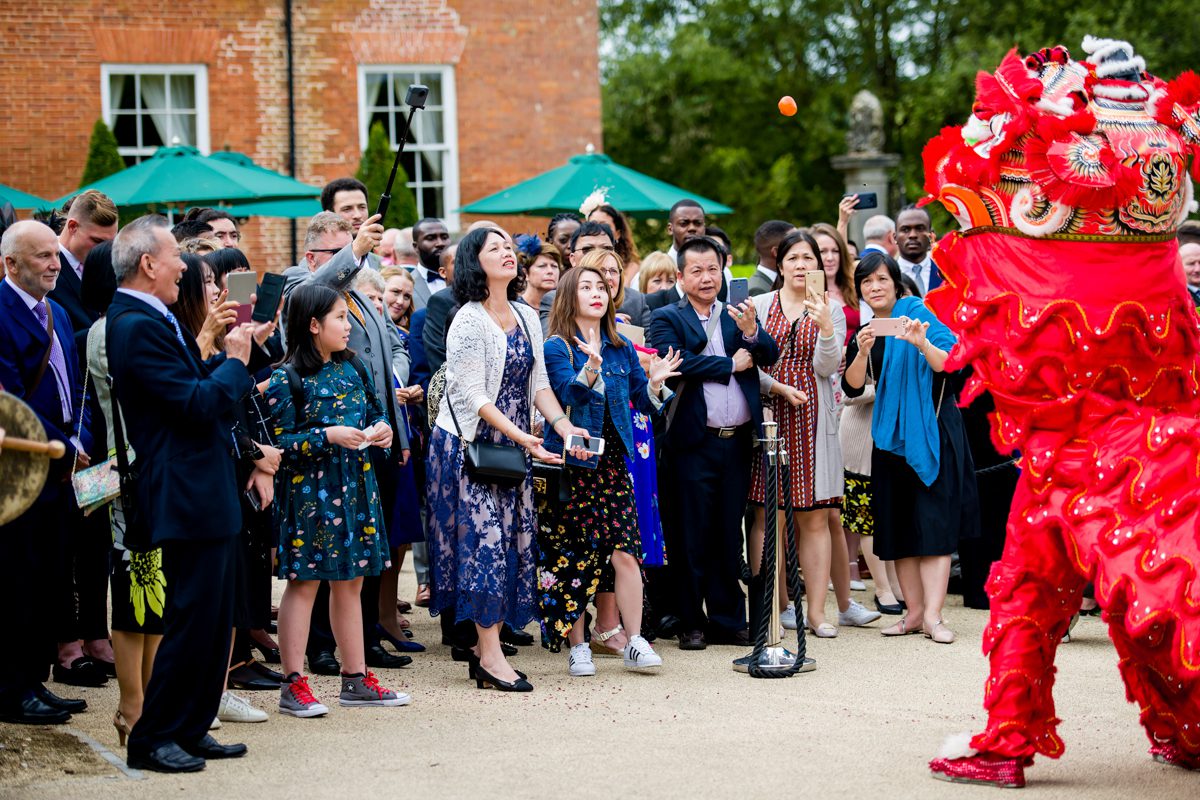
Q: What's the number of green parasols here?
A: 4